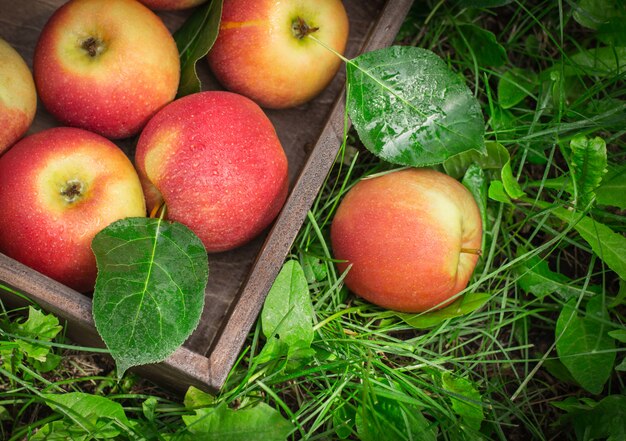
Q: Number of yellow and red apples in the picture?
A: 7